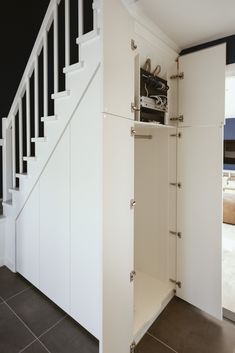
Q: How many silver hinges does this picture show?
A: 12